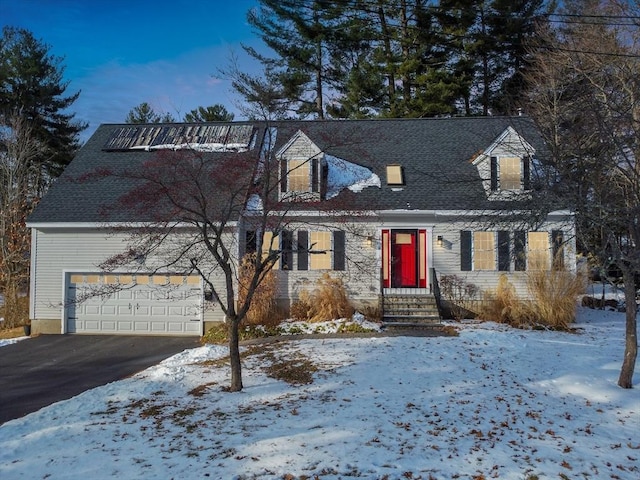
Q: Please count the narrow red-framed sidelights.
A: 2